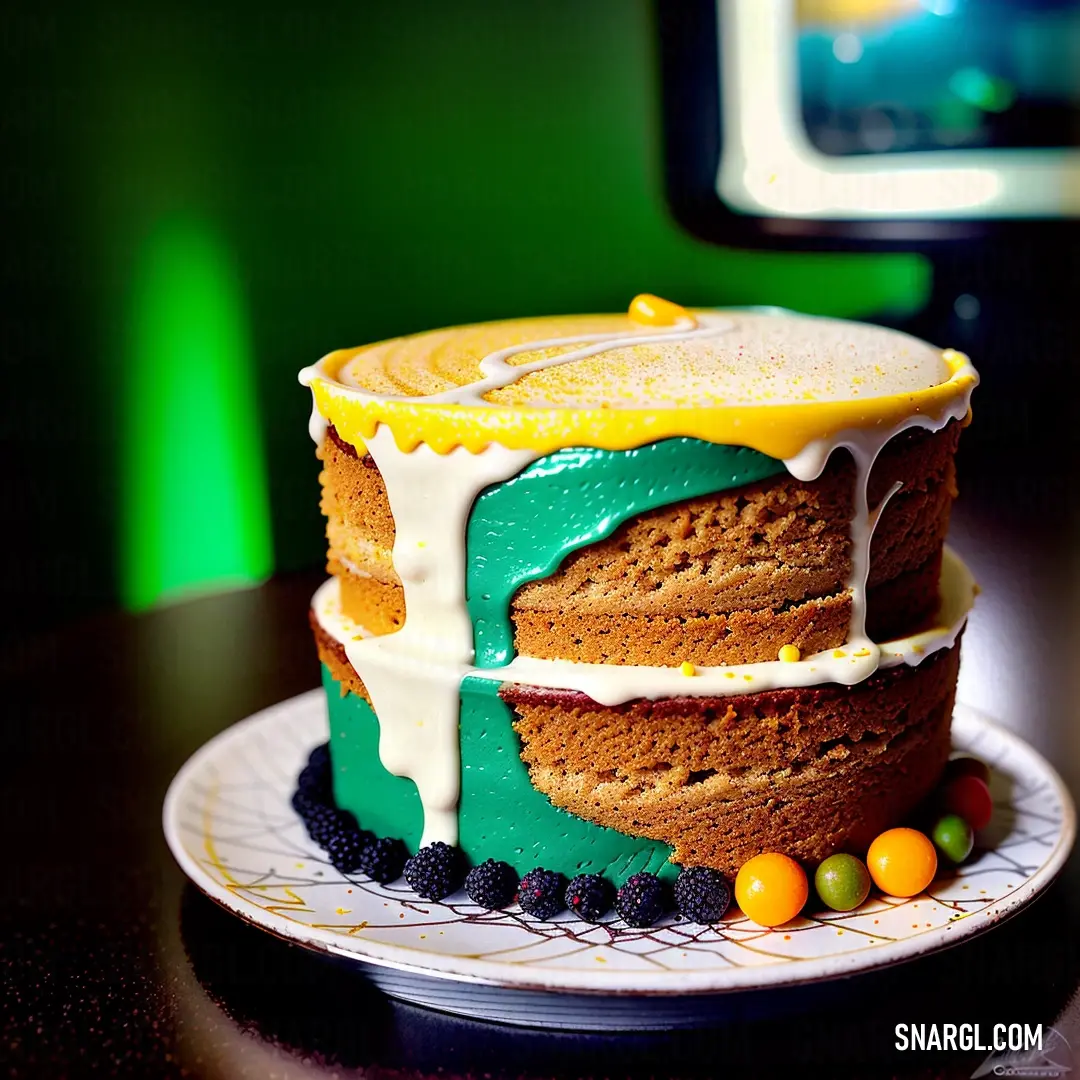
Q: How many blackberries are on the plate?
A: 12